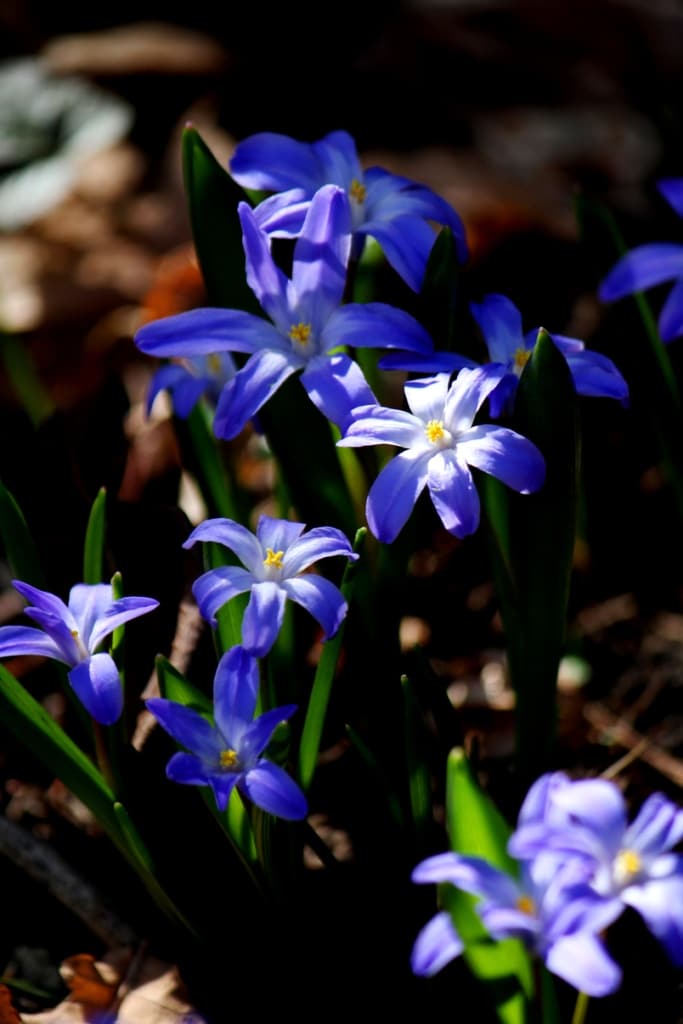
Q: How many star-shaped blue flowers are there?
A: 11